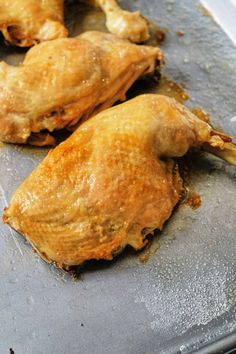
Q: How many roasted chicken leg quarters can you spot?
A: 3